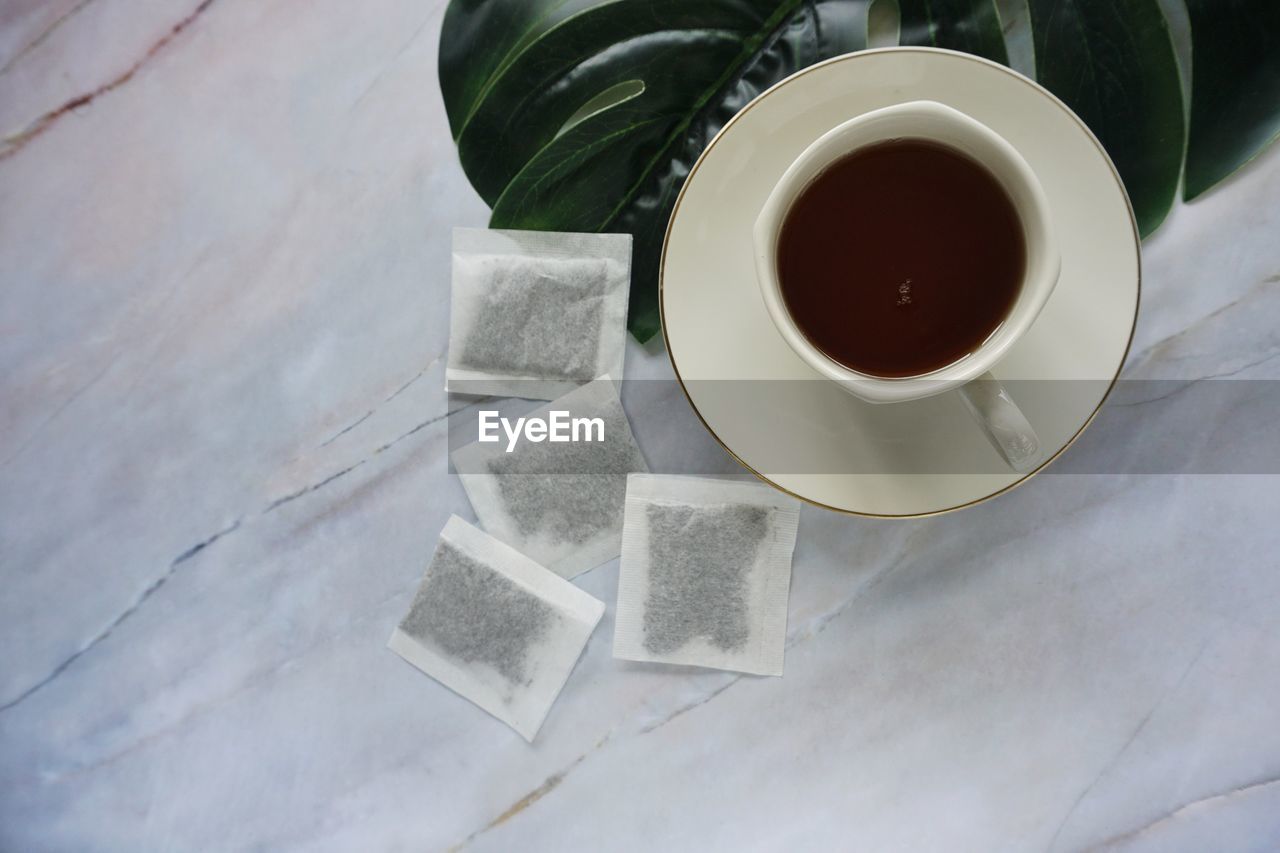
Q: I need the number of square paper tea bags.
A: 4